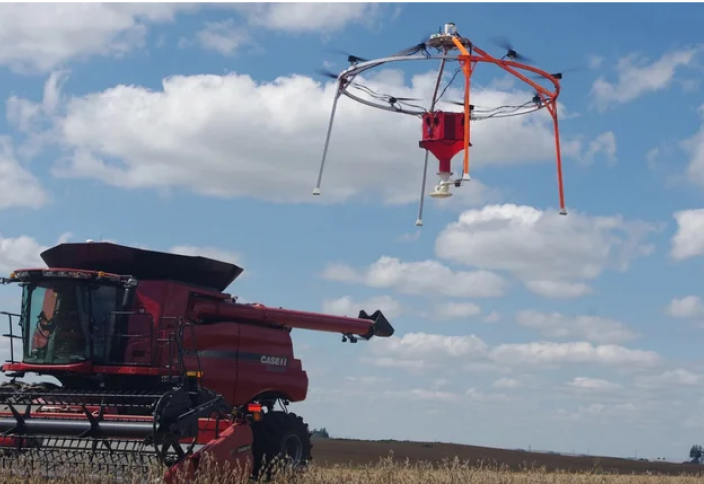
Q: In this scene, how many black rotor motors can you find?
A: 8